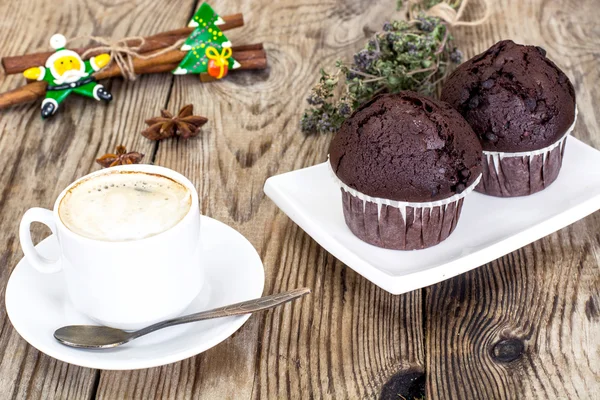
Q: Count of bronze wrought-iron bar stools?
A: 0